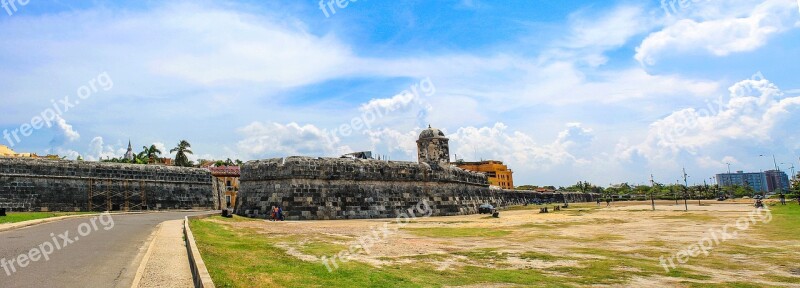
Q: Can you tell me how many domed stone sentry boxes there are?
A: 1